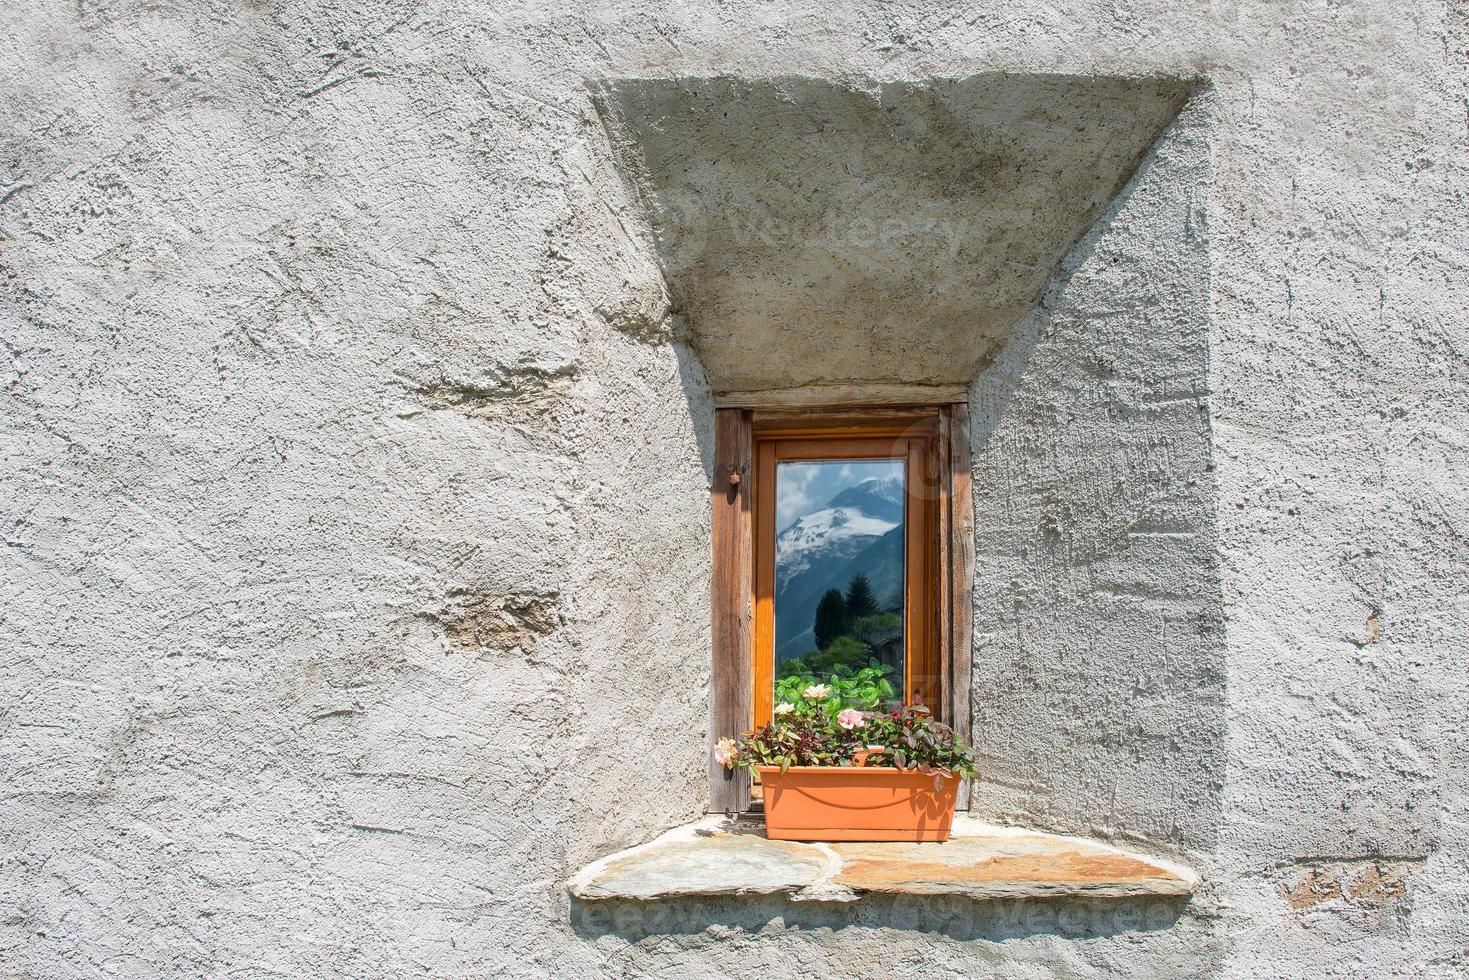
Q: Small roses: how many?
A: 4